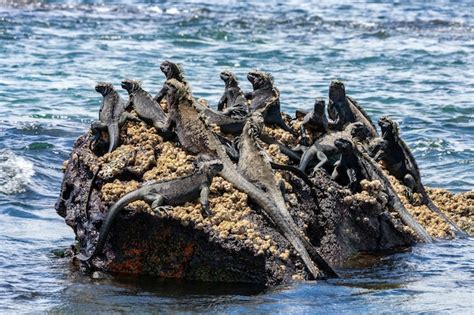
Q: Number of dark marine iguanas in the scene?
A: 13